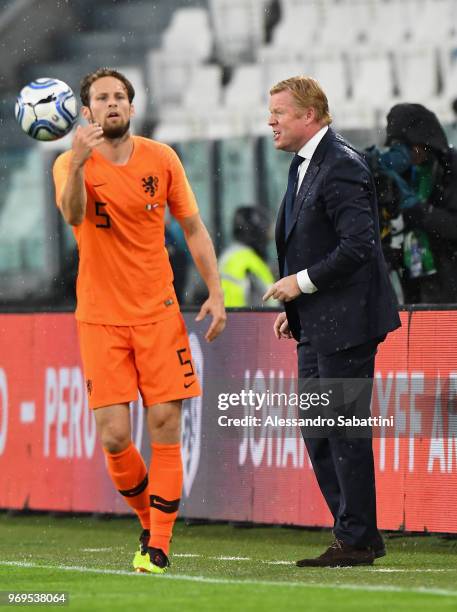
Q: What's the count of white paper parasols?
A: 0